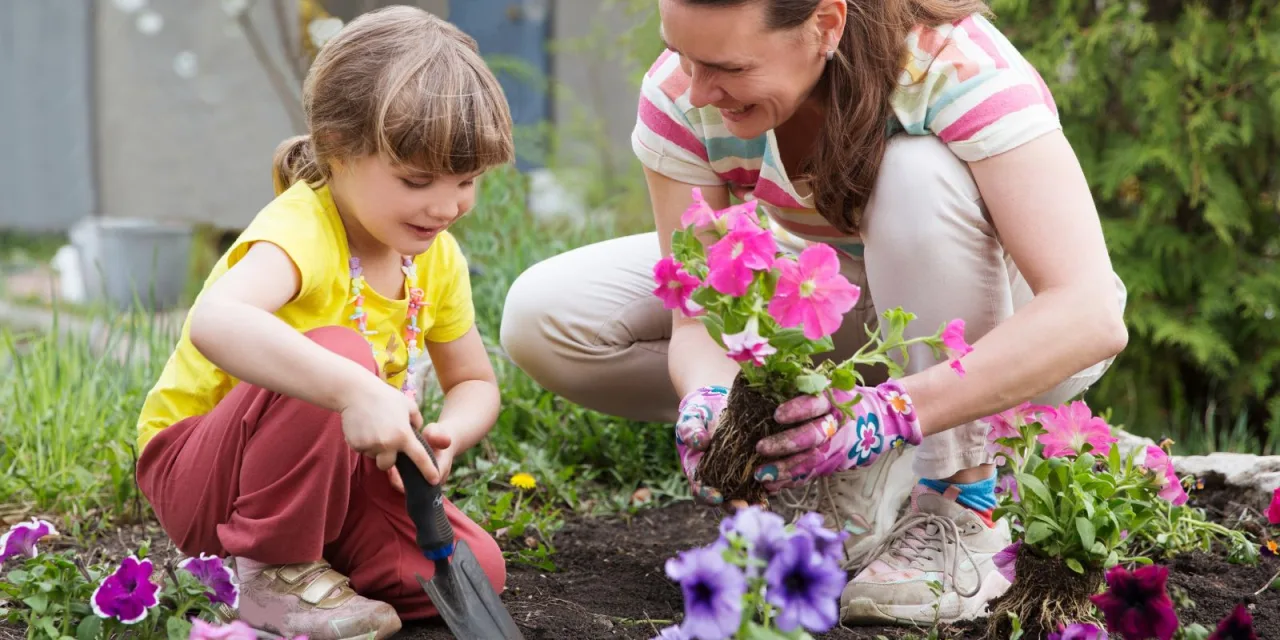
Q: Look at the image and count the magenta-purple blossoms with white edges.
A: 3